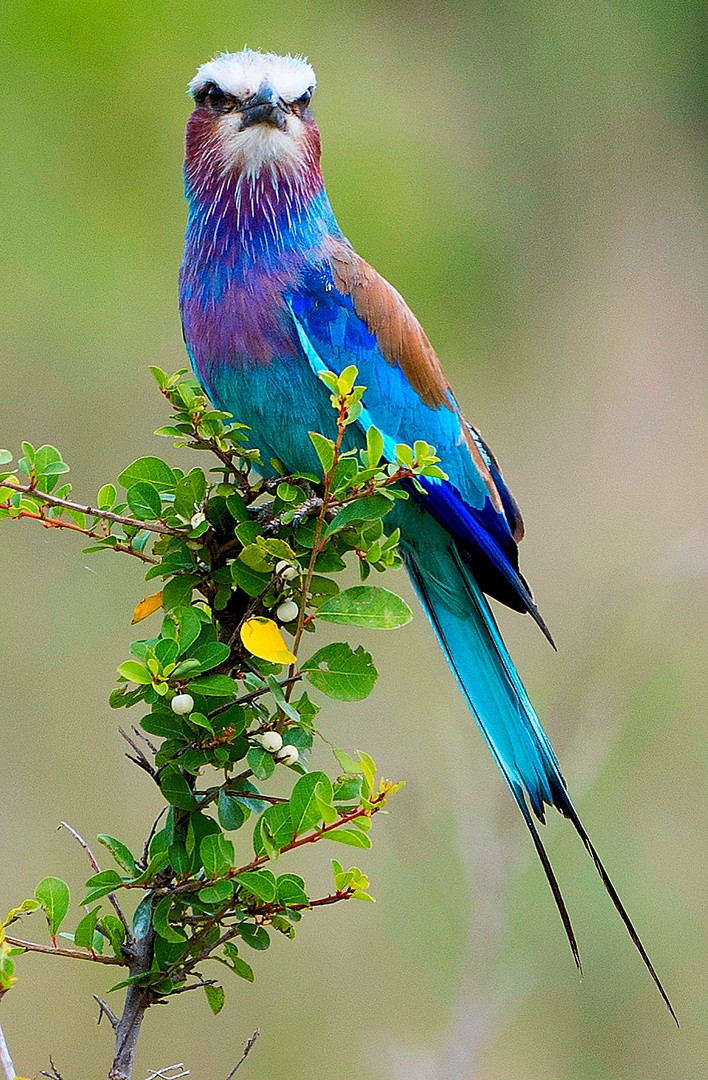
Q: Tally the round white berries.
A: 6